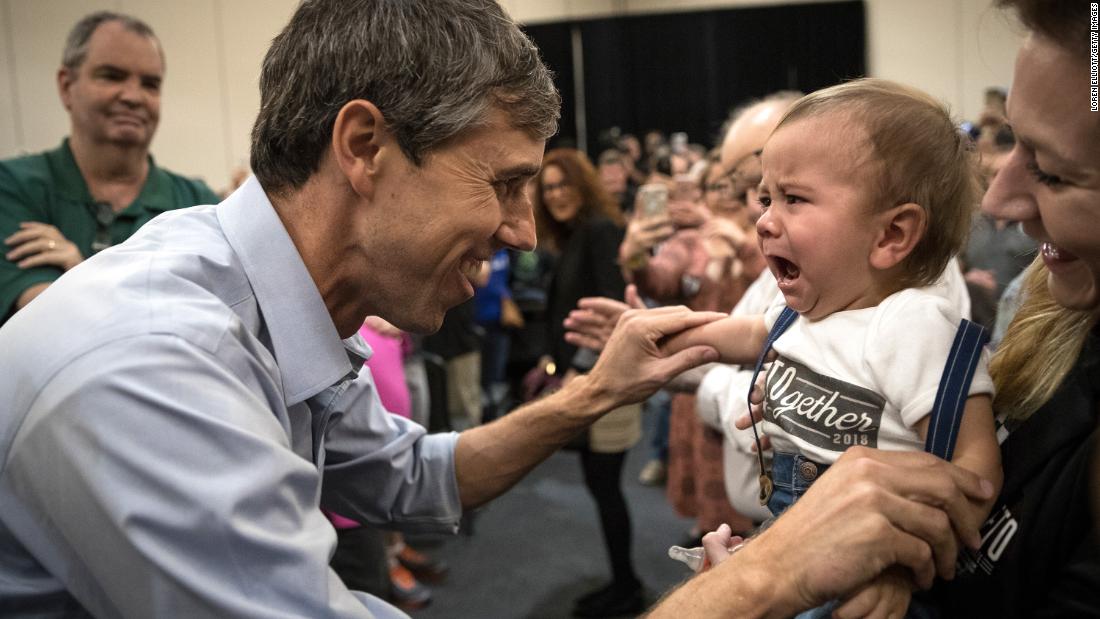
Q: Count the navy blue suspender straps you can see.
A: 2